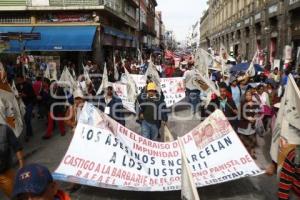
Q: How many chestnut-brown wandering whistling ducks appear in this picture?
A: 0